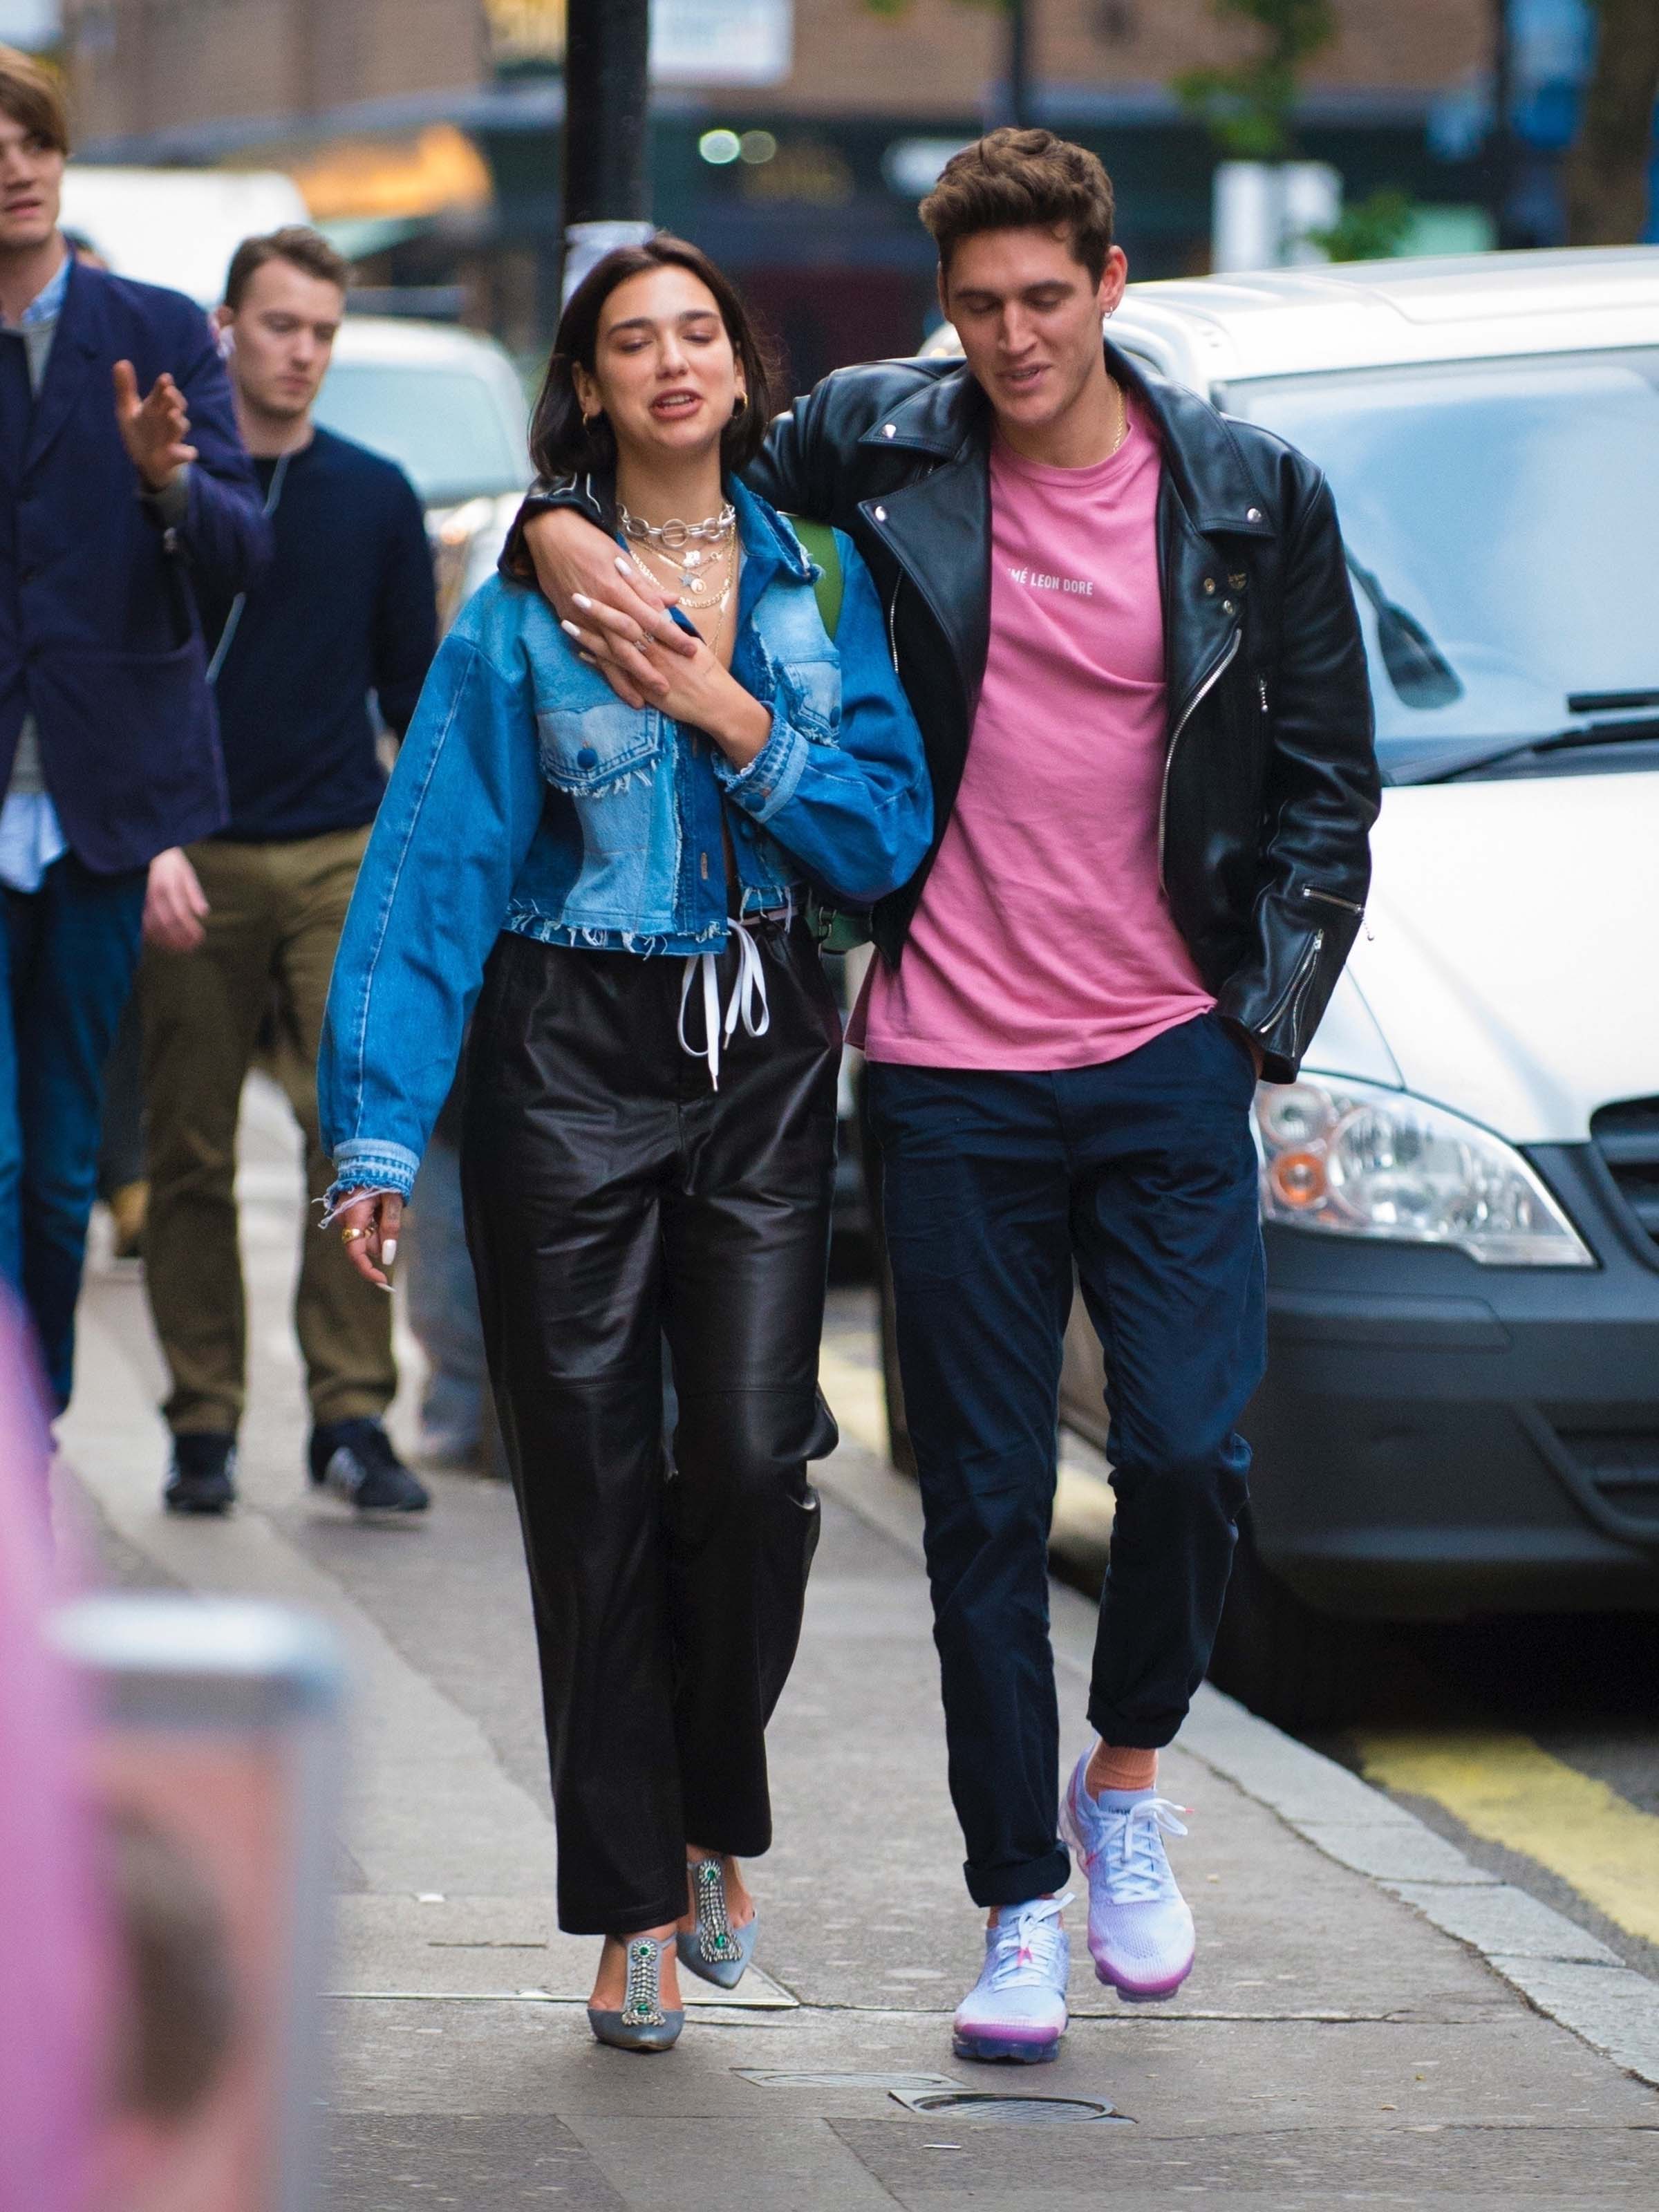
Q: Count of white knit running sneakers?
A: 2